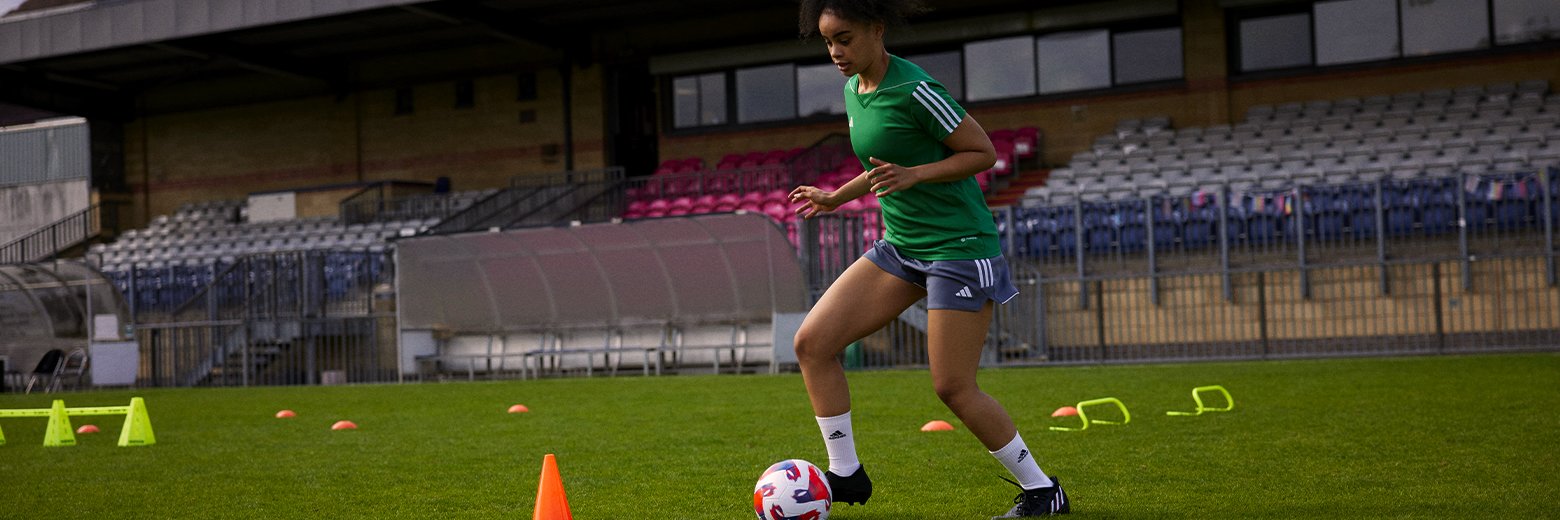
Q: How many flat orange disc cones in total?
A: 6